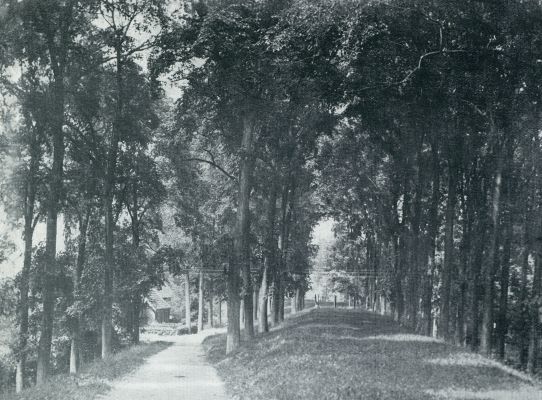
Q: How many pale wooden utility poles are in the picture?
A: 2